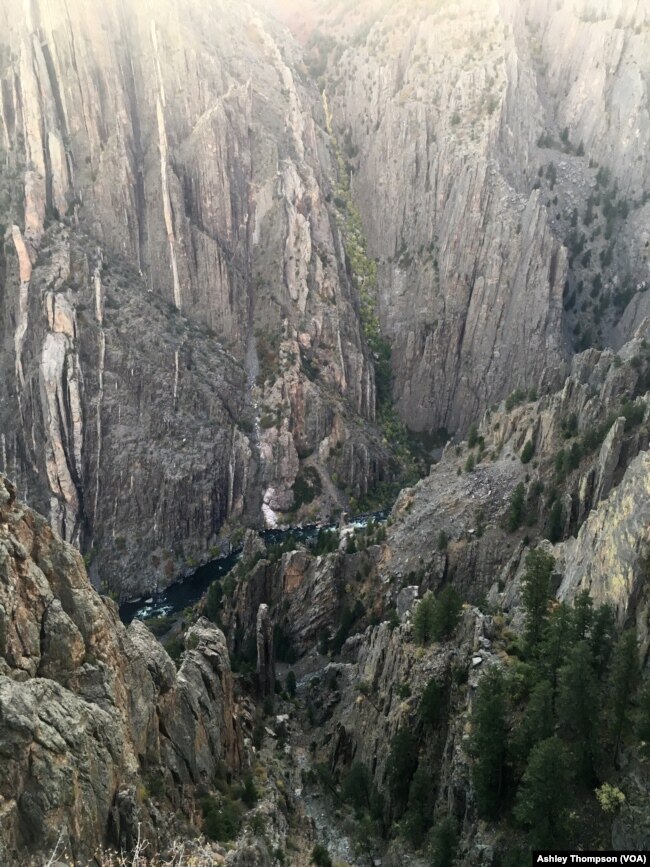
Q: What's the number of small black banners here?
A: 1